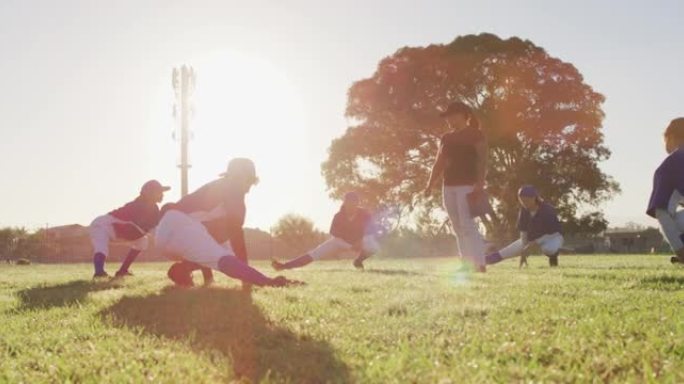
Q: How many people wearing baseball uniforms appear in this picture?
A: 6